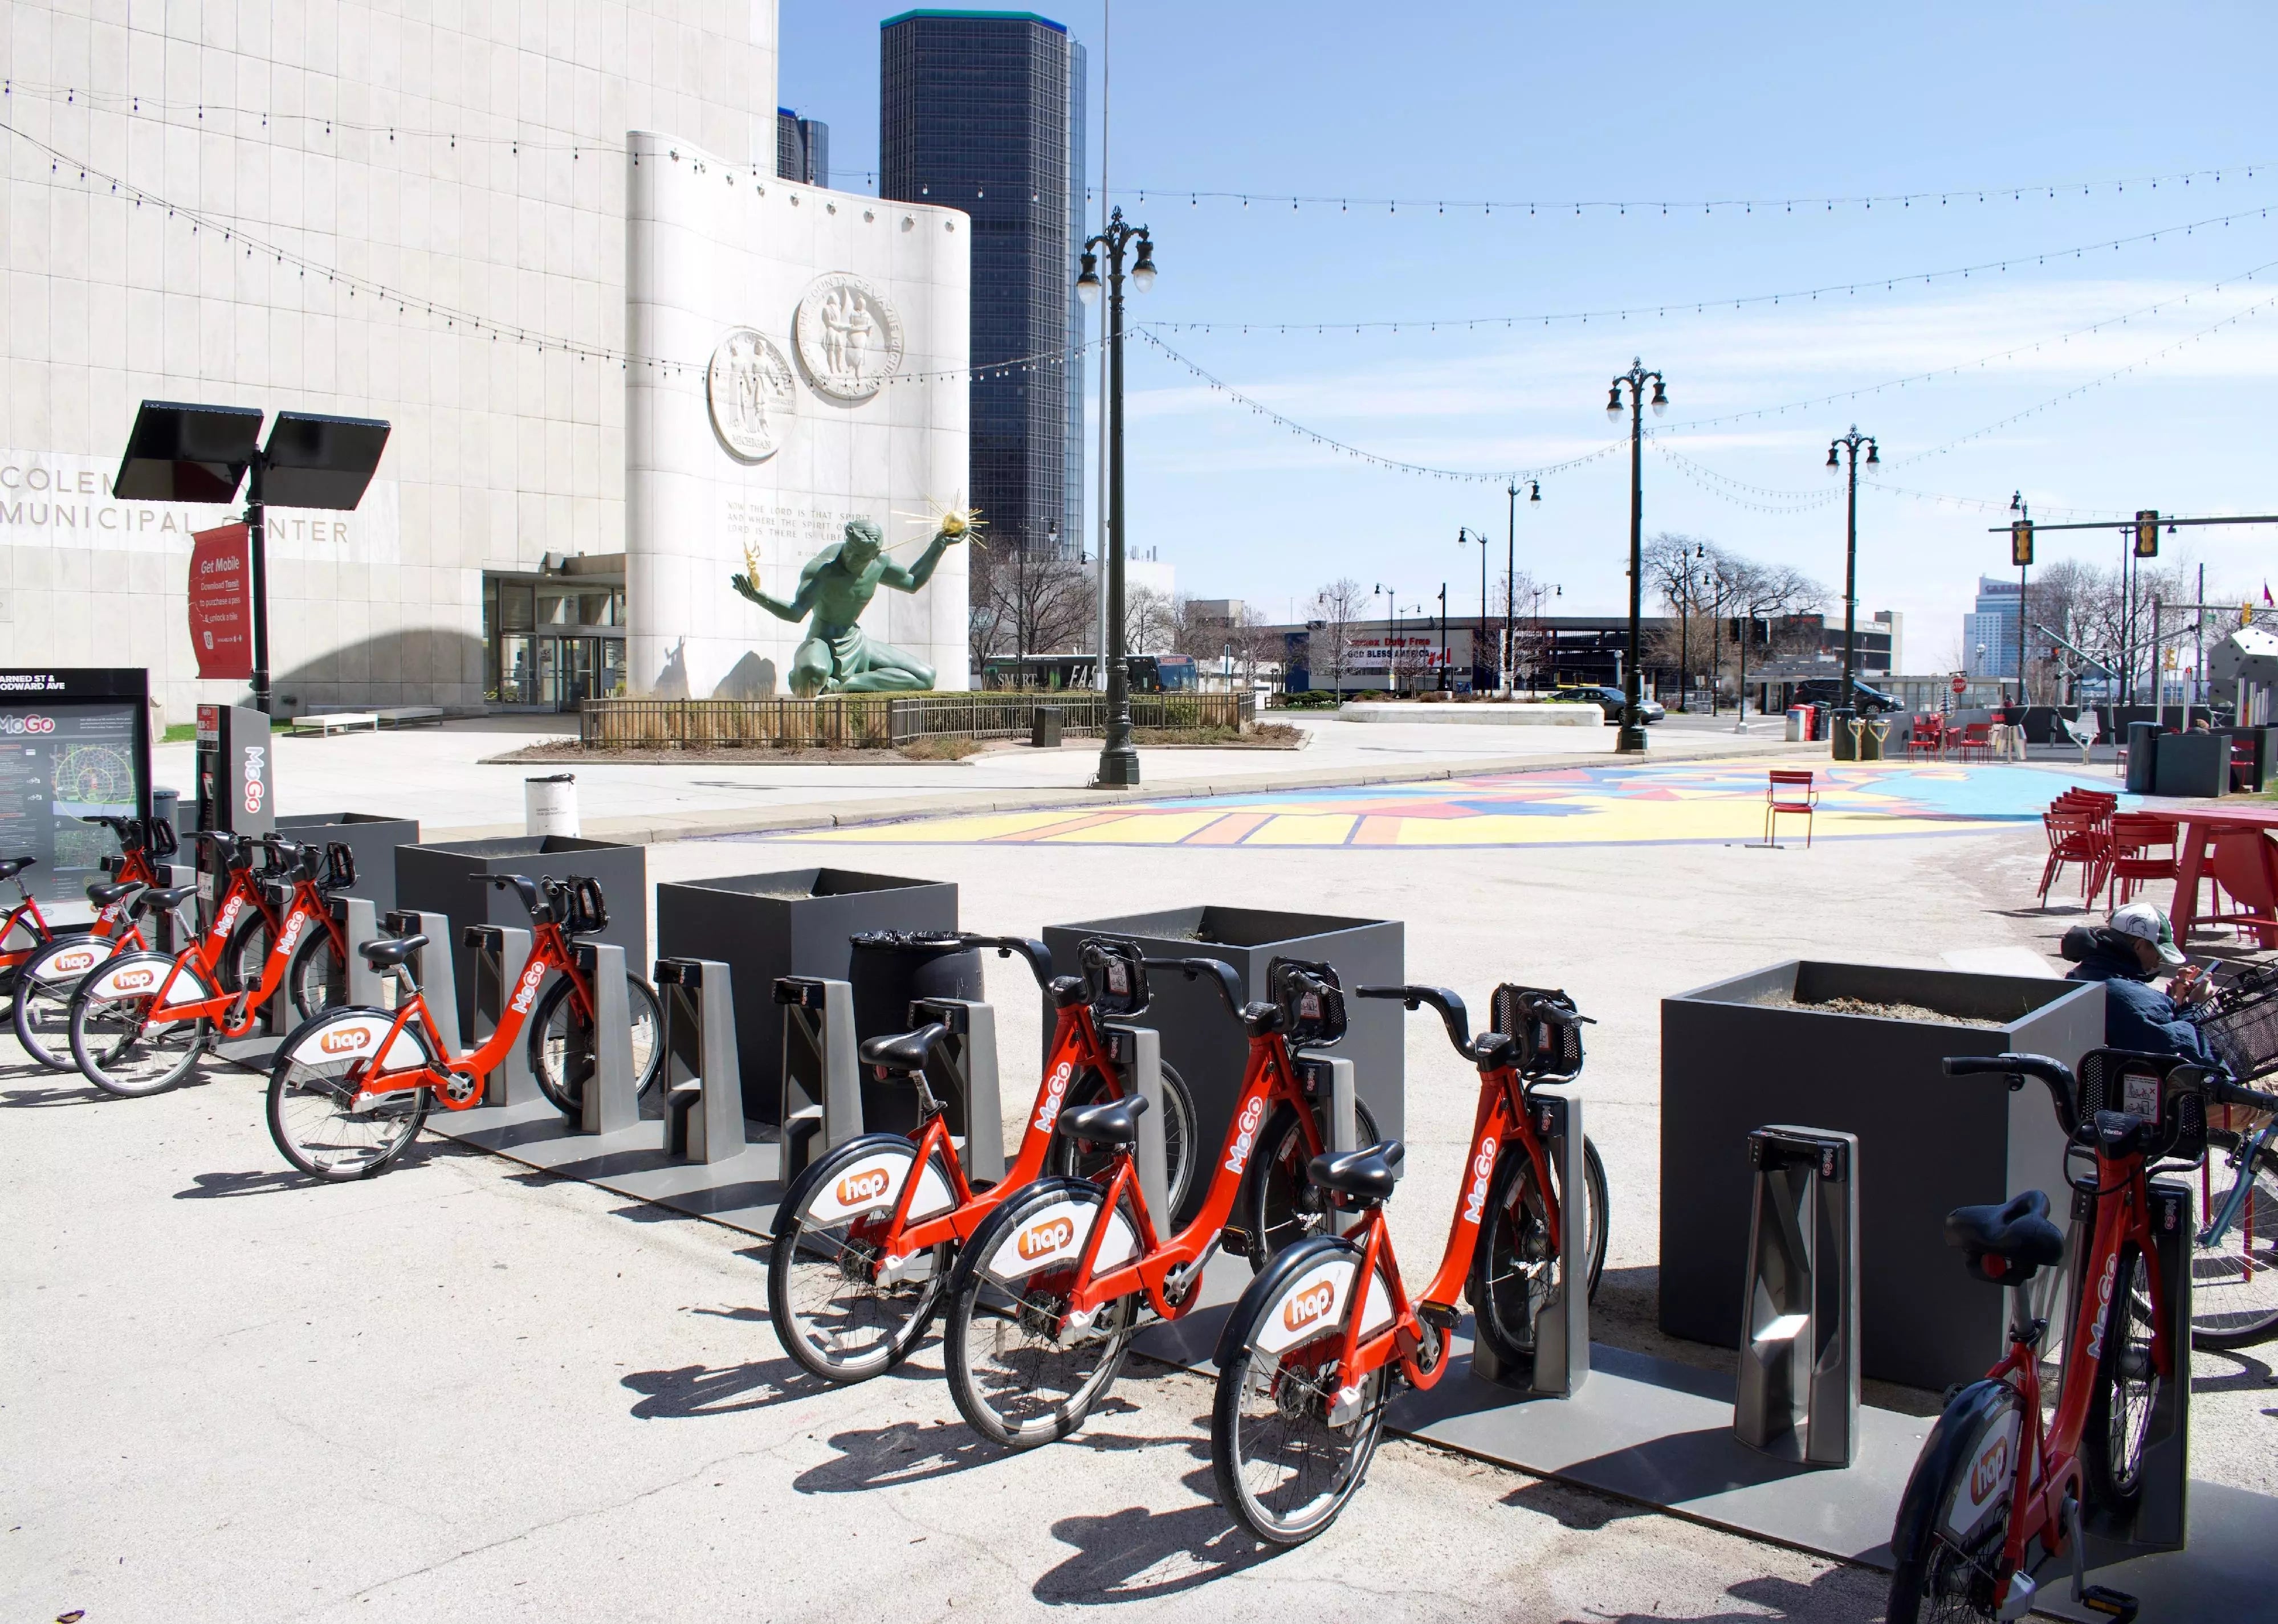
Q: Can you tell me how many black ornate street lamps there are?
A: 3